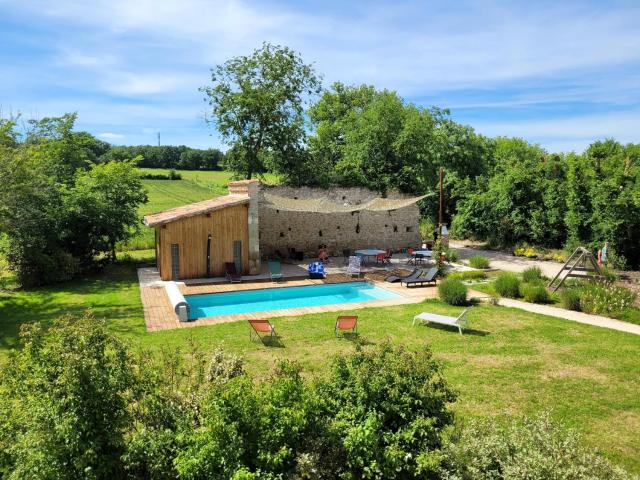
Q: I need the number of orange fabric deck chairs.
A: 2